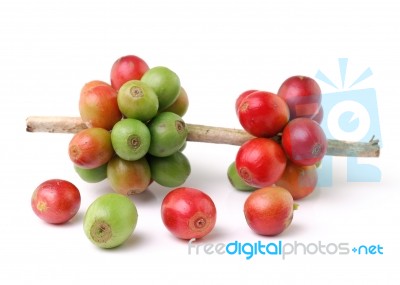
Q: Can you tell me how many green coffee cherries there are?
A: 8